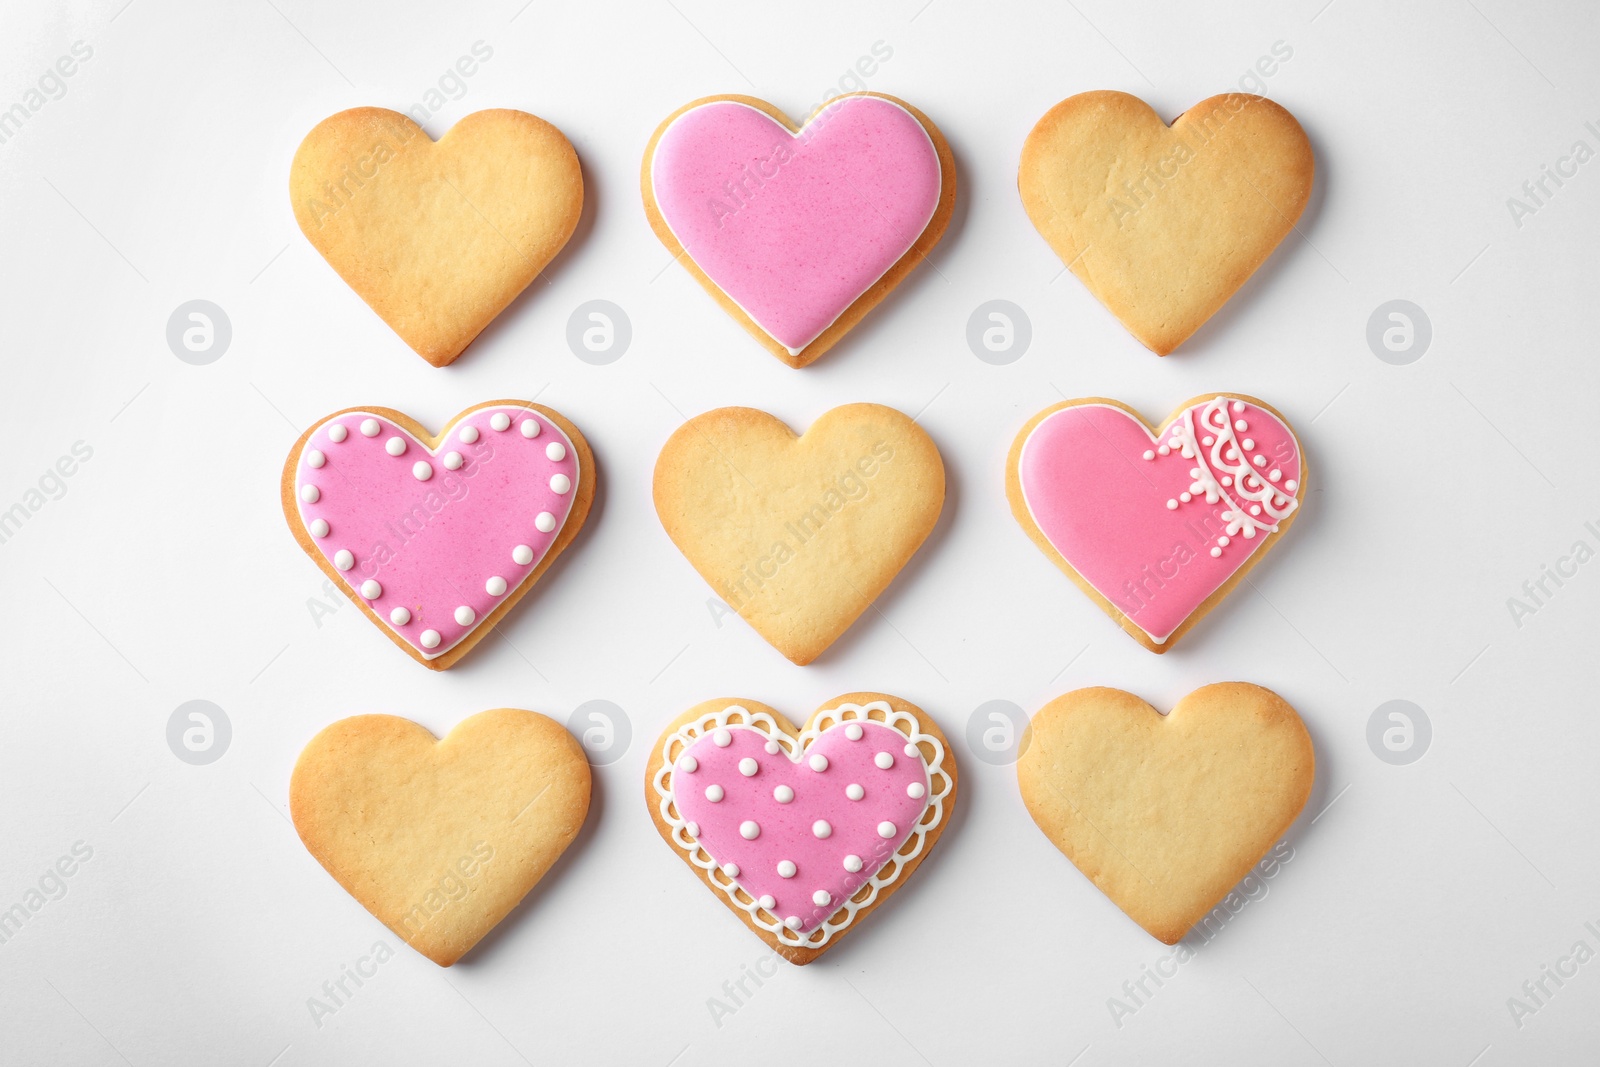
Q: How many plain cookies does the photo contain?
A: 5